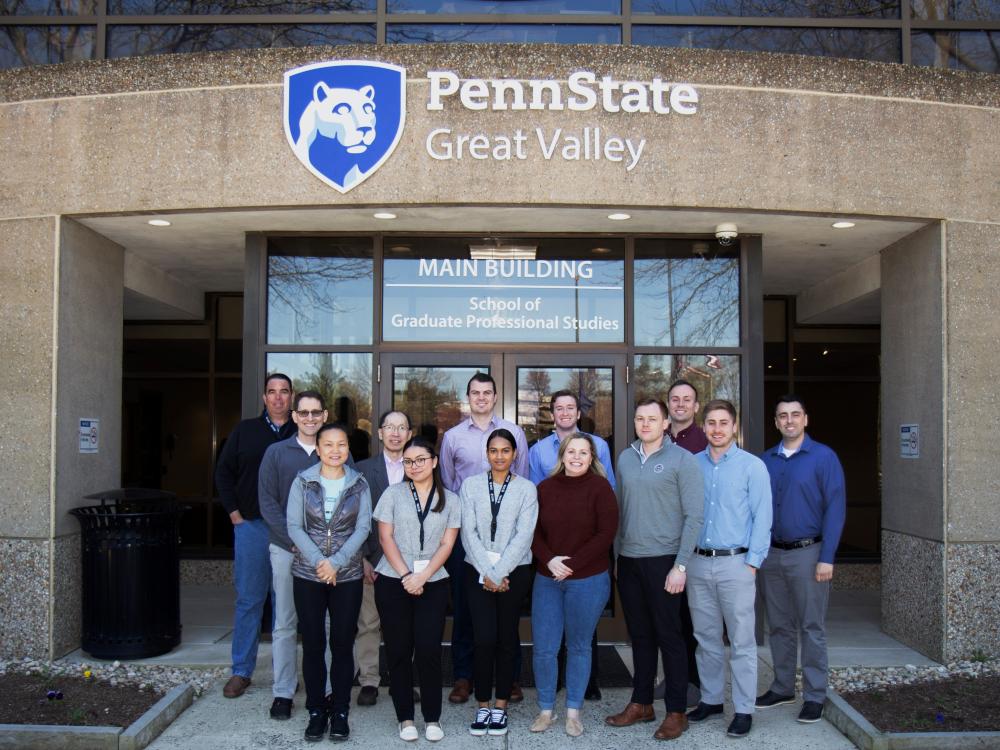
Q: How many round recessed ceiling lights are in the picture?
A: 4